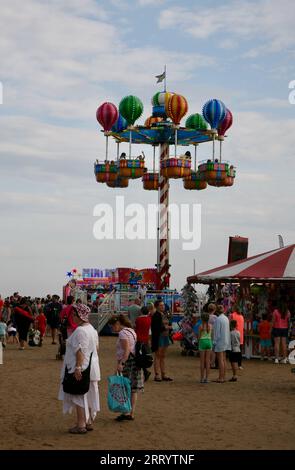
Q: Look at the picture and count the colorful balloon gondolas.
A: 8